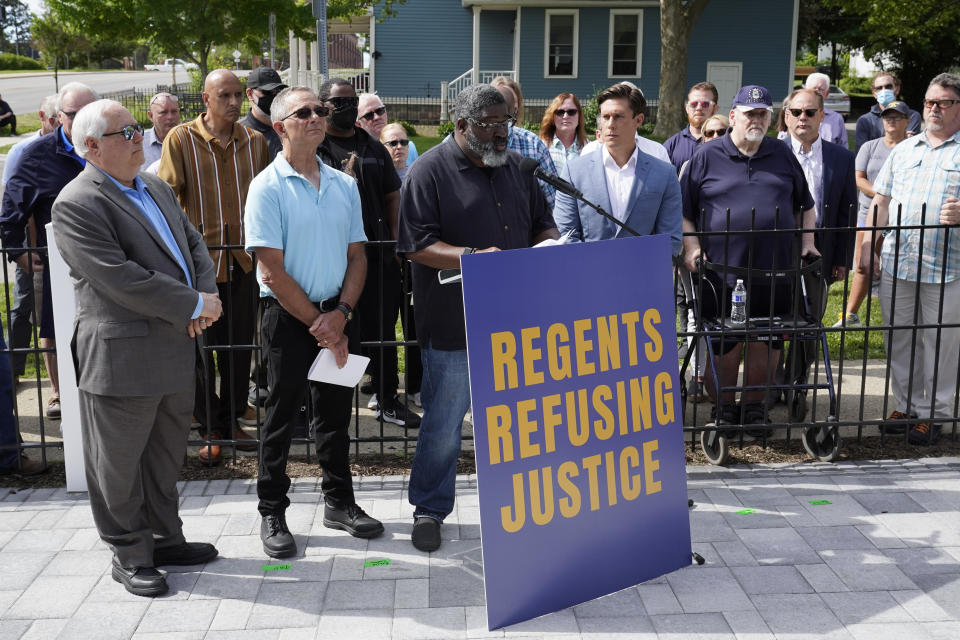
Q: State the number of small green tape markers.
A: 4